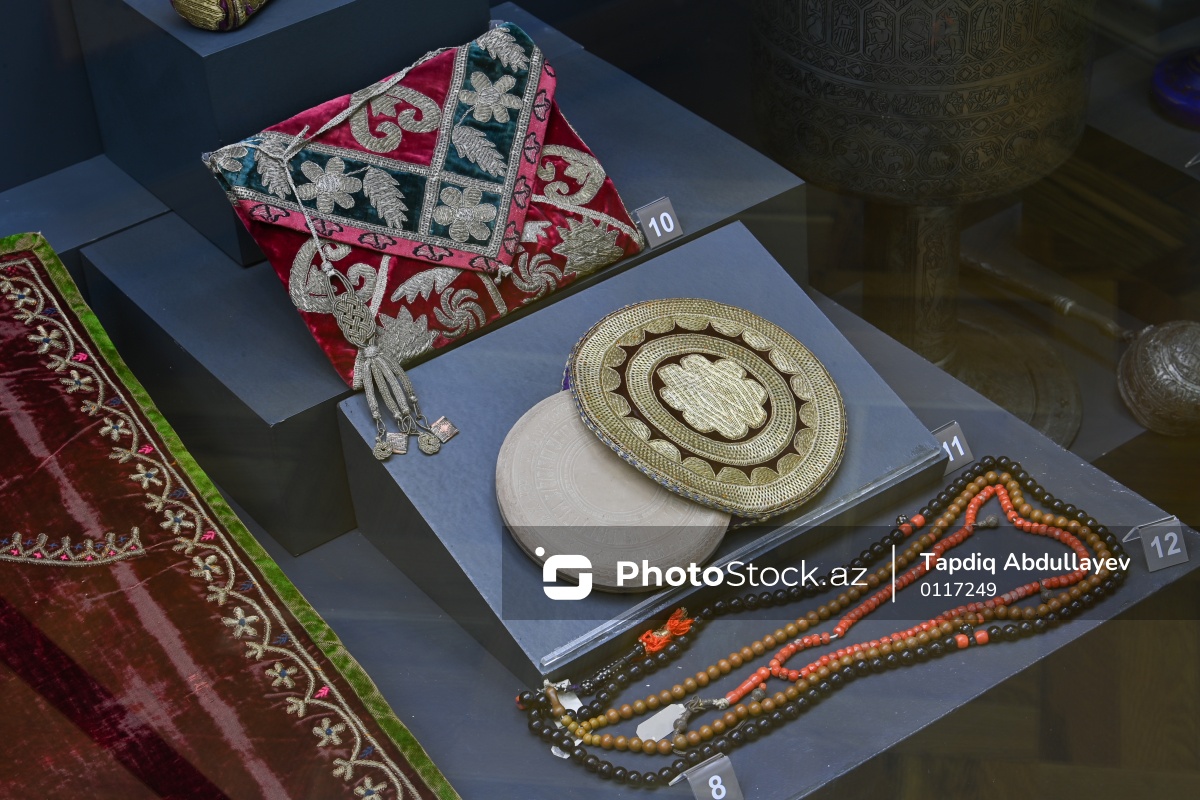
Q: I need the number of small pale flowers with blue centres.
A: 11